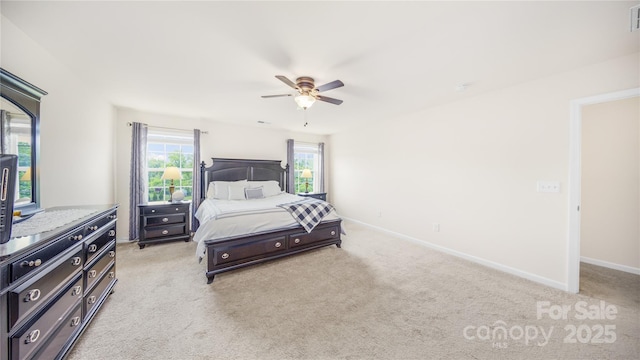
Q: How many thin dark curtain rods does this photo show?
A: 2